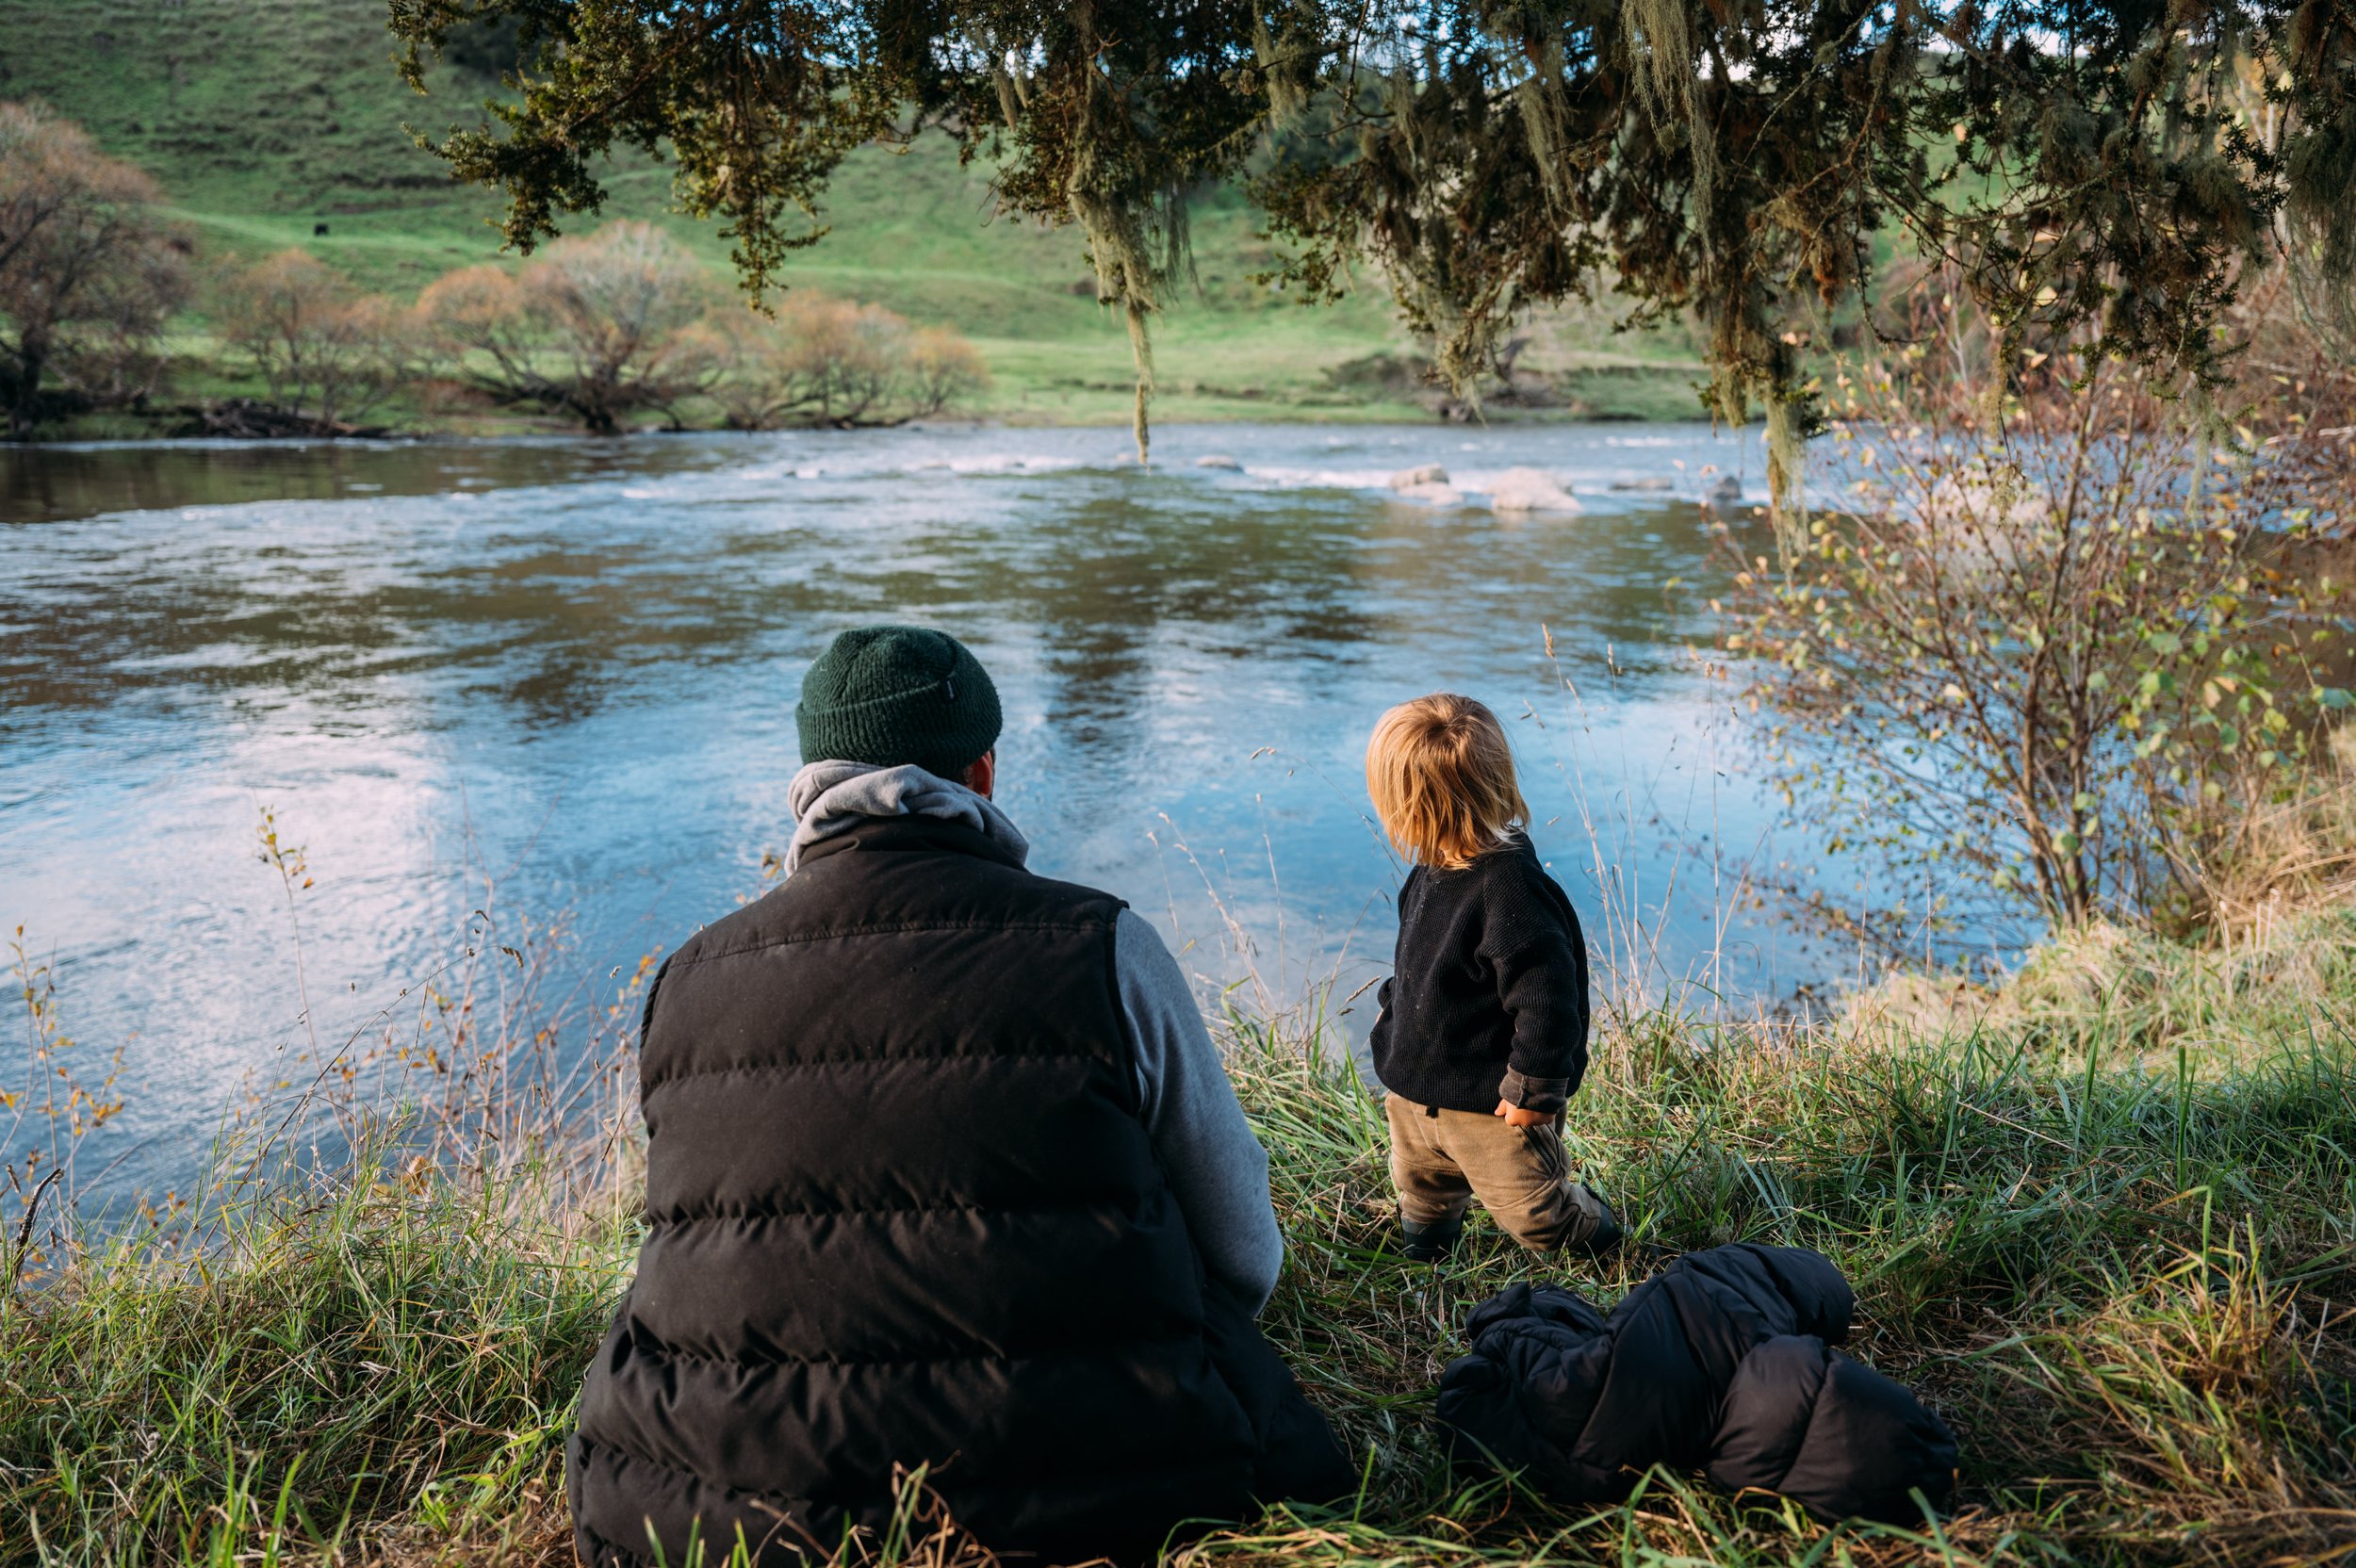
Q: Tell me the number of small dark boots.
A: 2